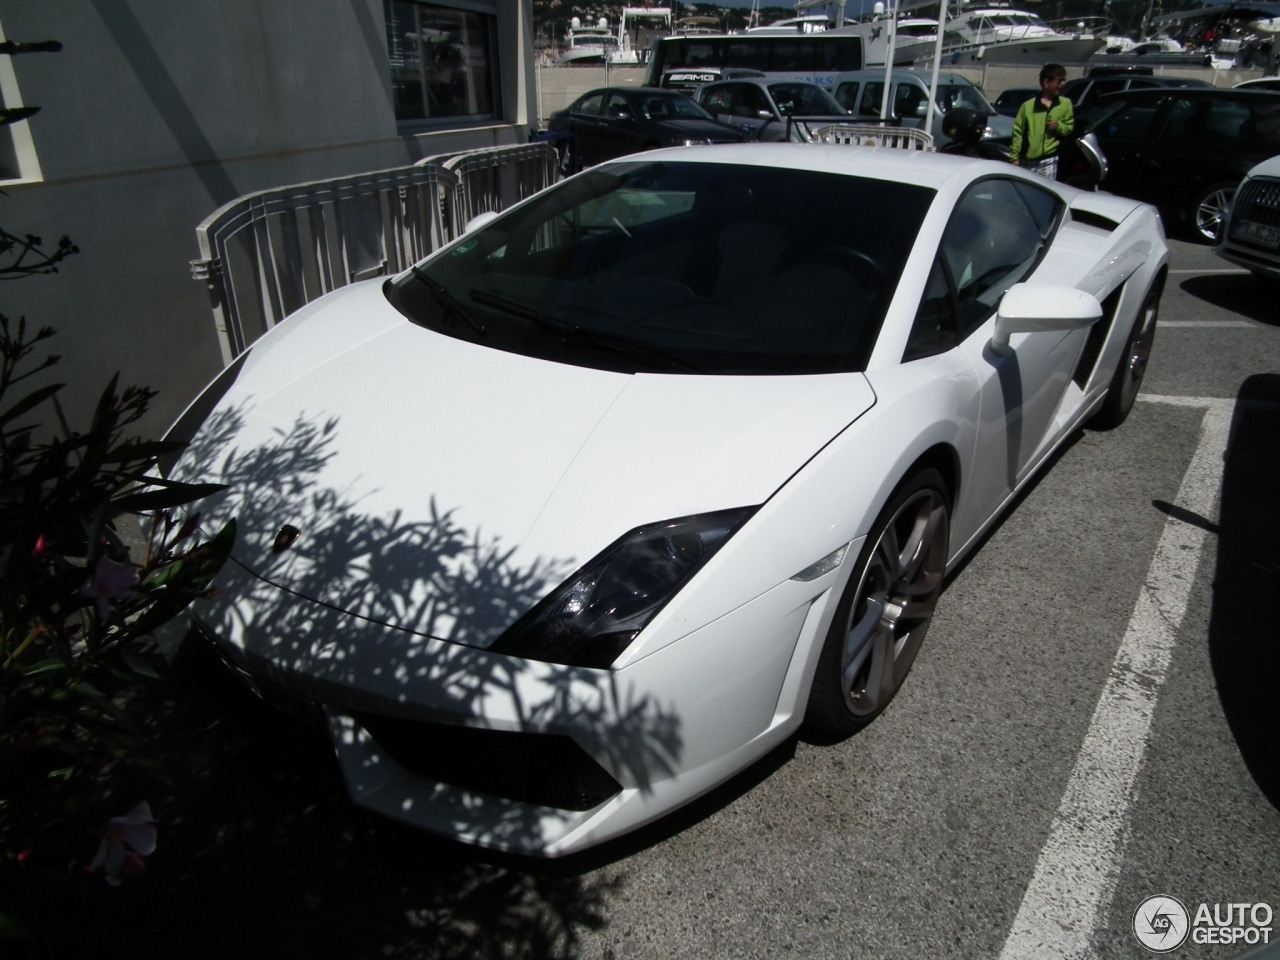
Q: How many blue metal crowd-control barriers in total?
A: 0